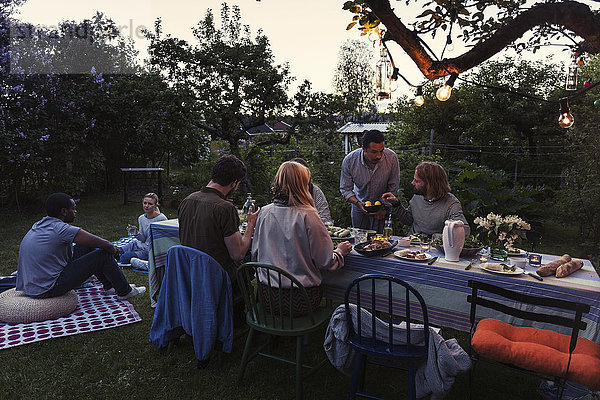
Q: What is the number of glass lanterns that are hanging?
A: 2